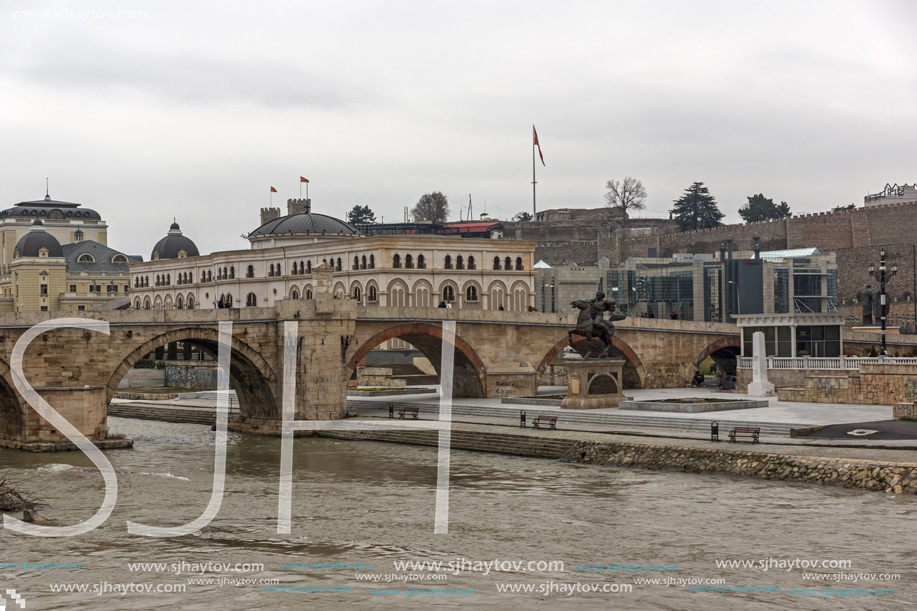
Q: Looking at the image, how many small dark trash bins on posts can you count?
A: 3